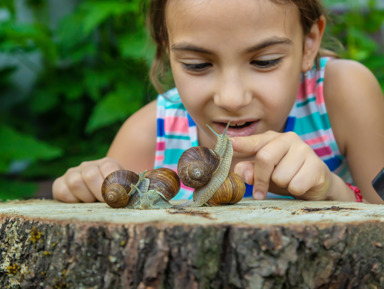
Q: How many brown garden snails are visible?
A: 4